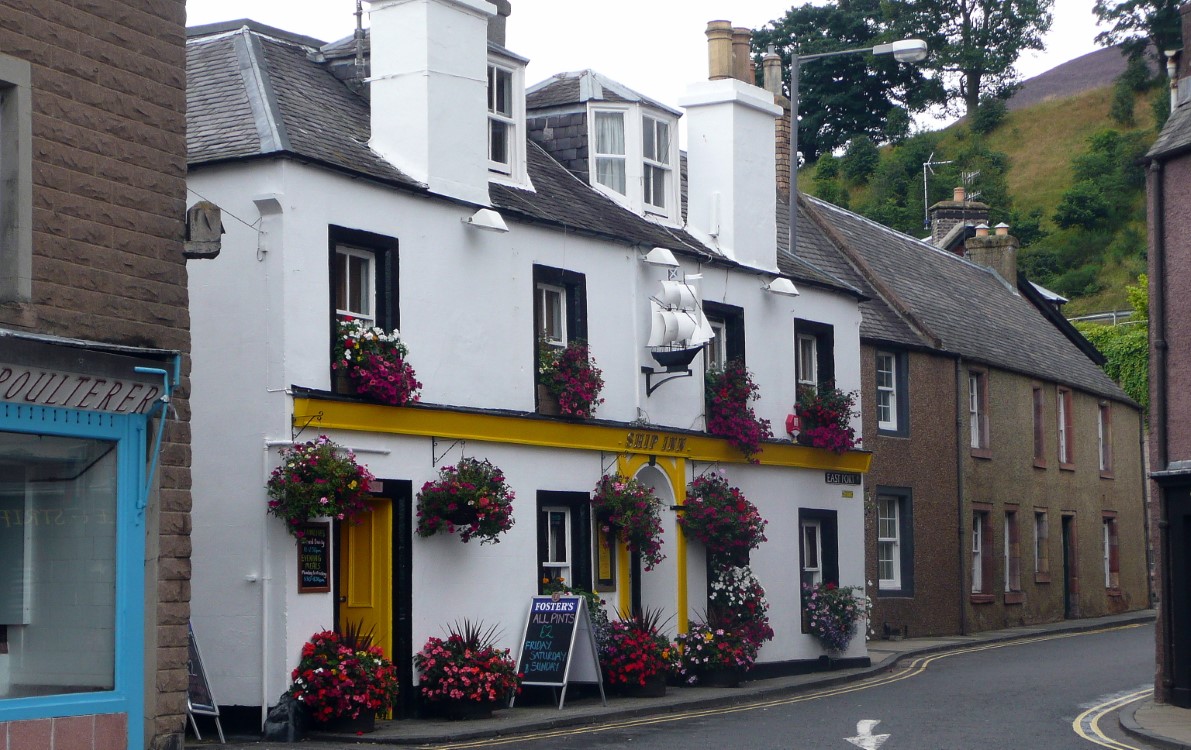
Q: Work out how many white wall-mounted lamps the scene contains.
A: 3